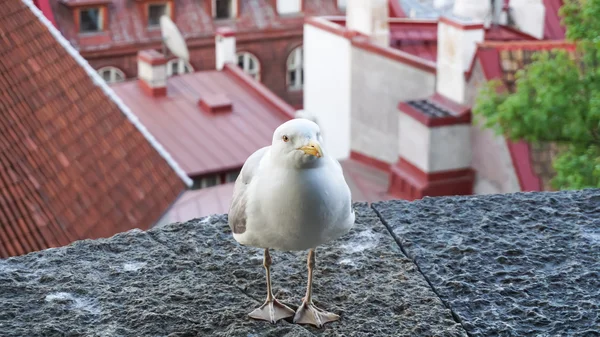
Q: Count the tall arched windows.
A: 4